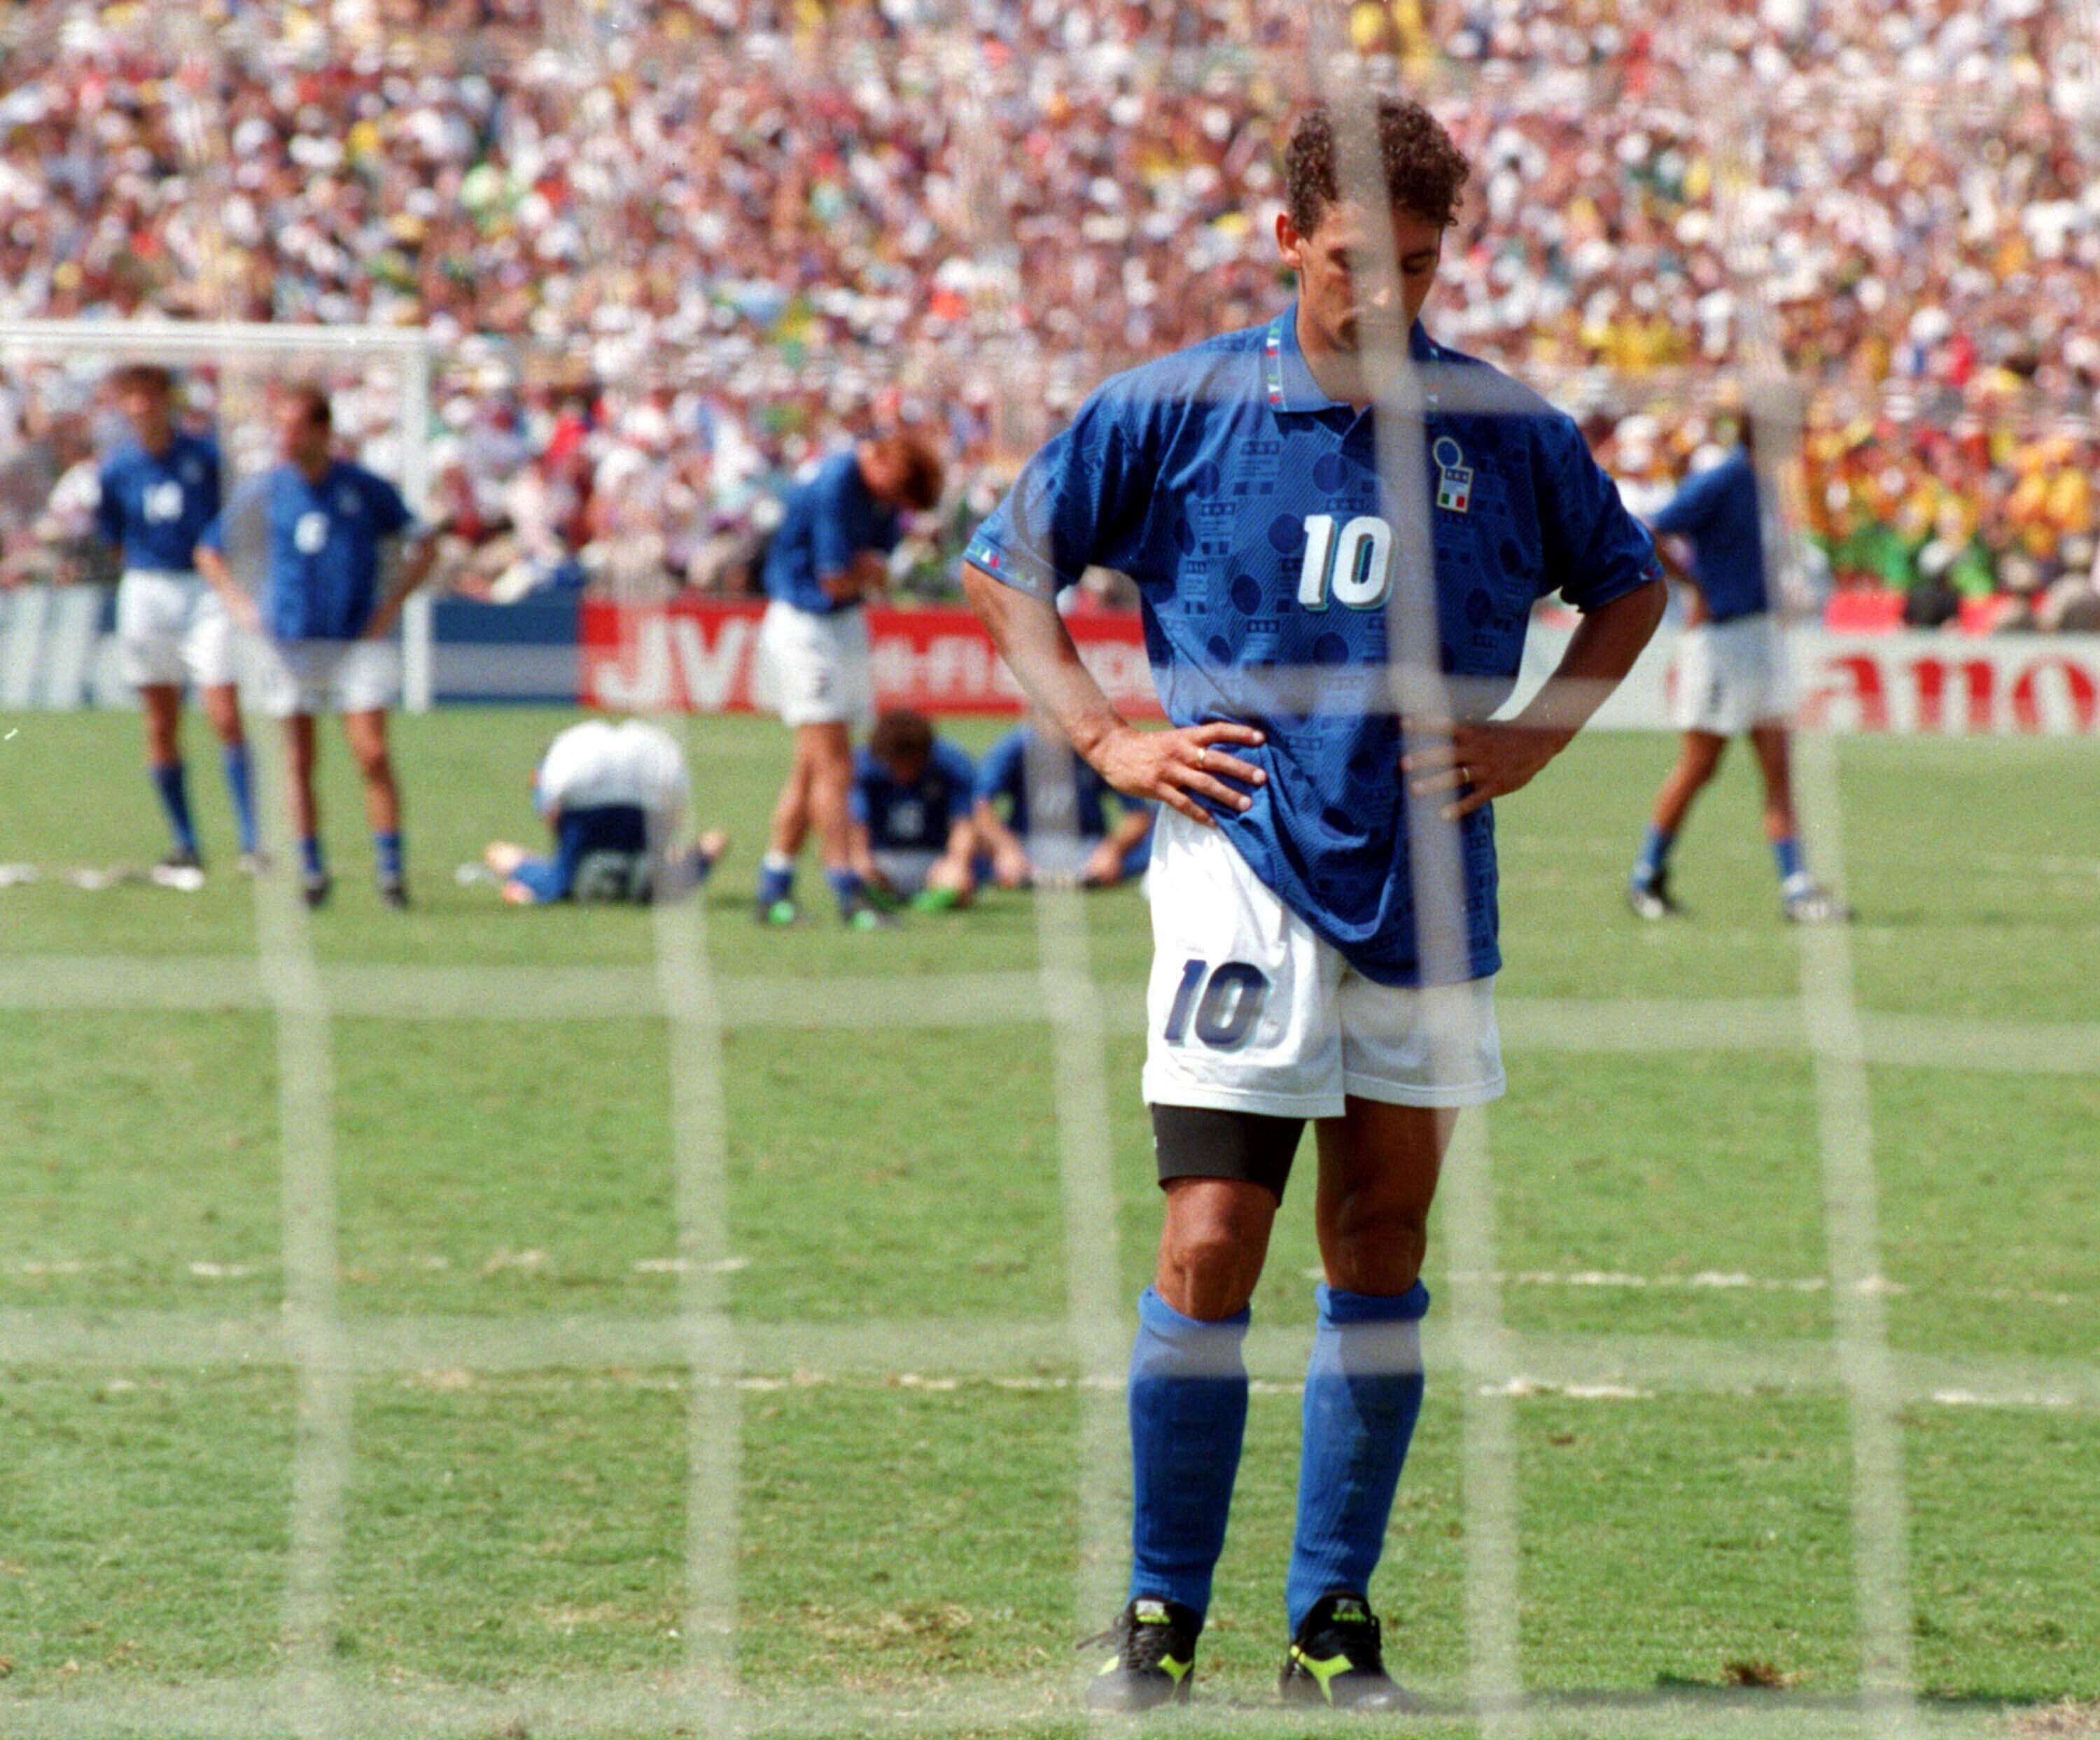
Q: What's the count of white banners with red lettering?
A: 1